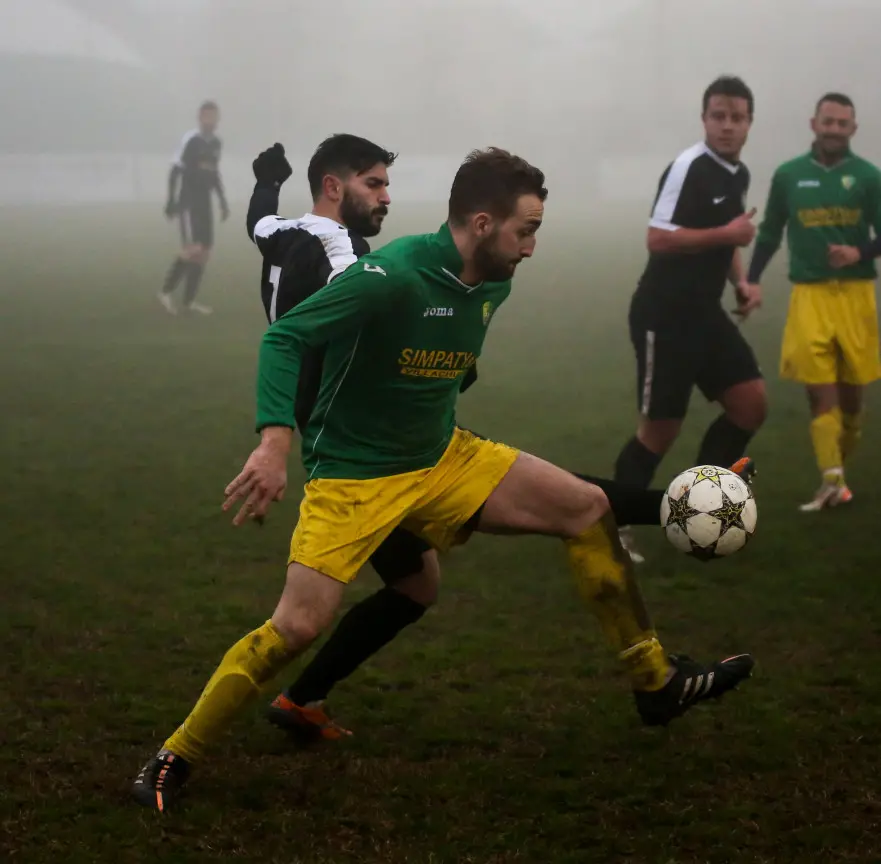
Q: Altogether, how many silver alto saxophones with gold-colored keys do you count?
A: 0